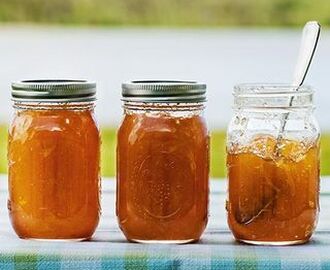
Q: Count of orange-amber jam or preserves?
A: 3